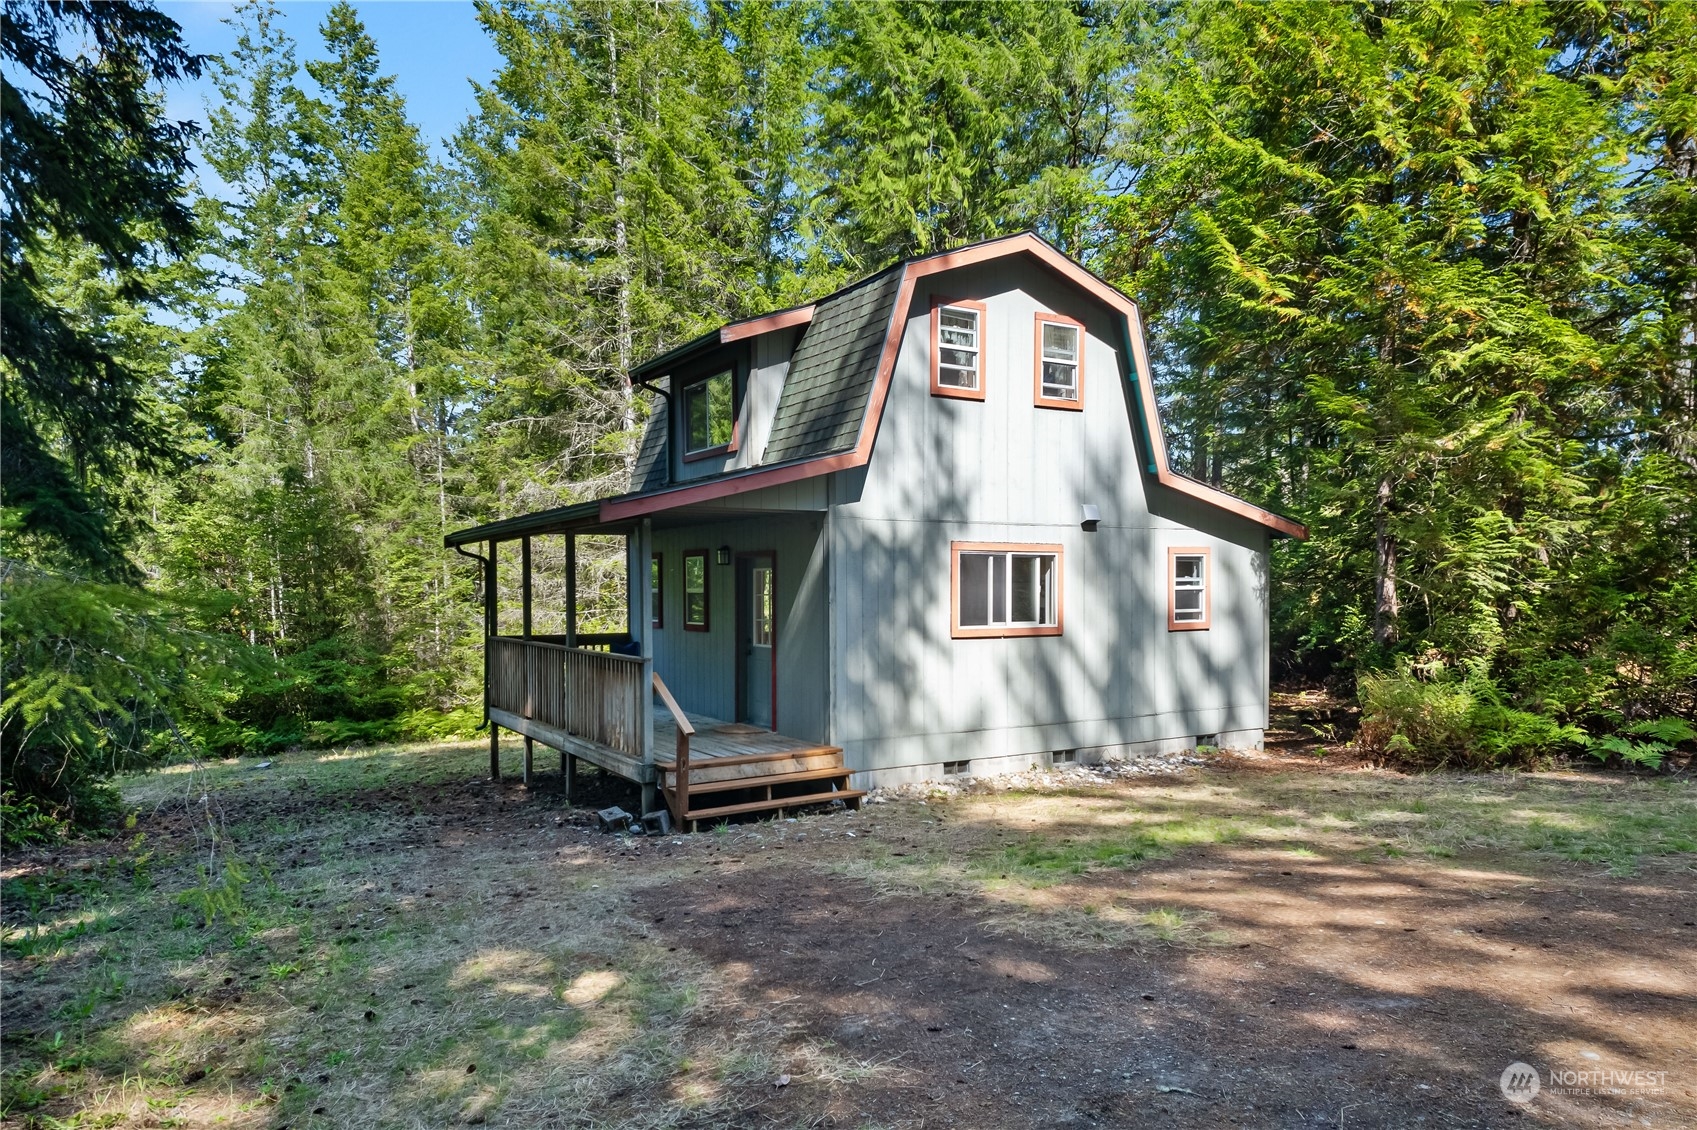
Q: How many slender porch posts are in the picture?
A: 4